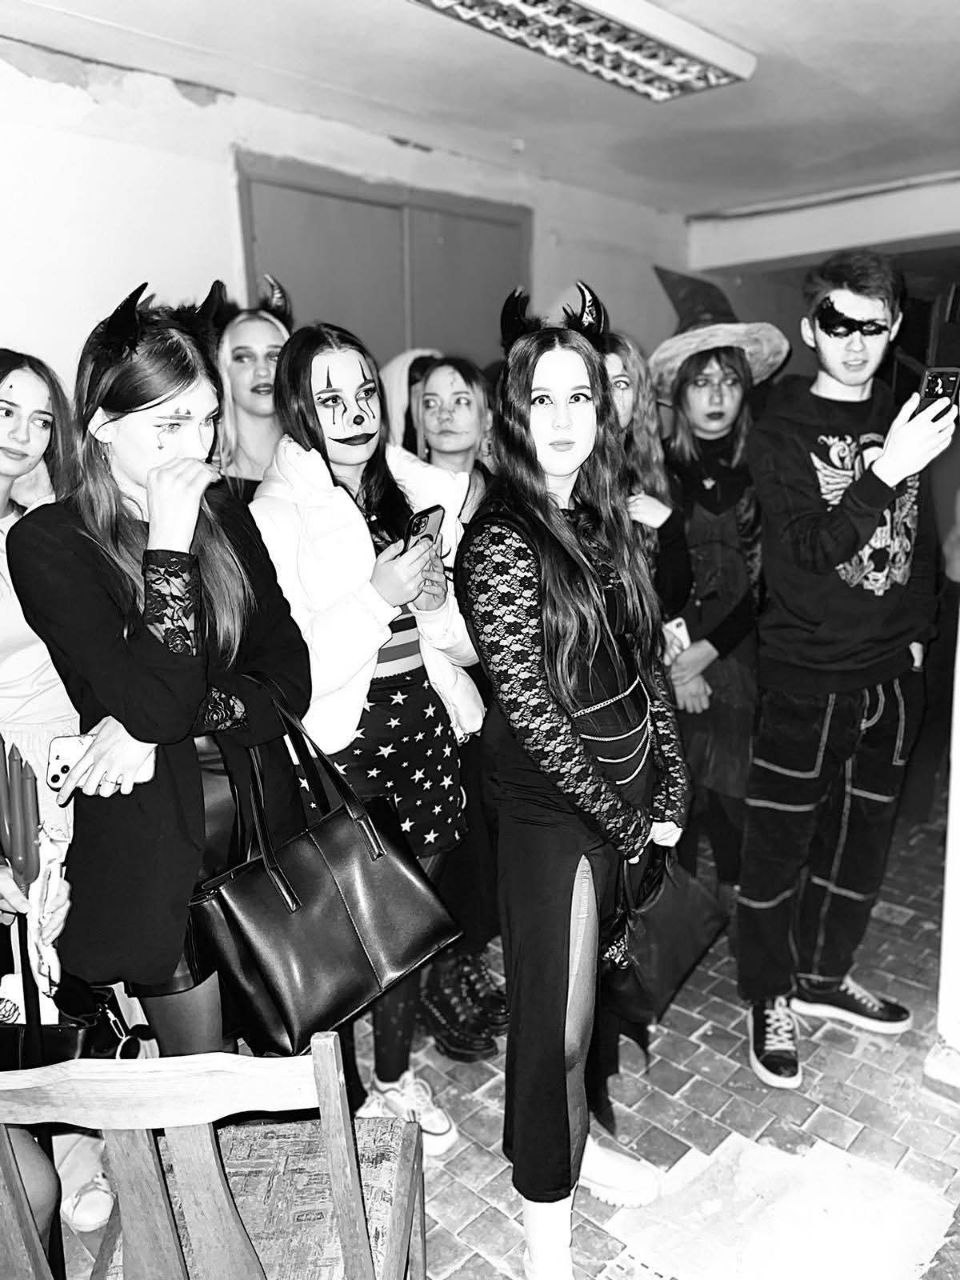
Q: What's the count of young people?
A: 9